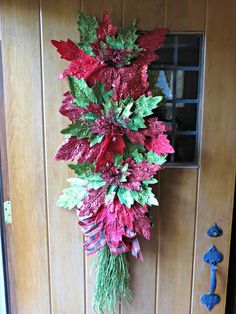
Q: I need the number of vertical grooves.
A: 5